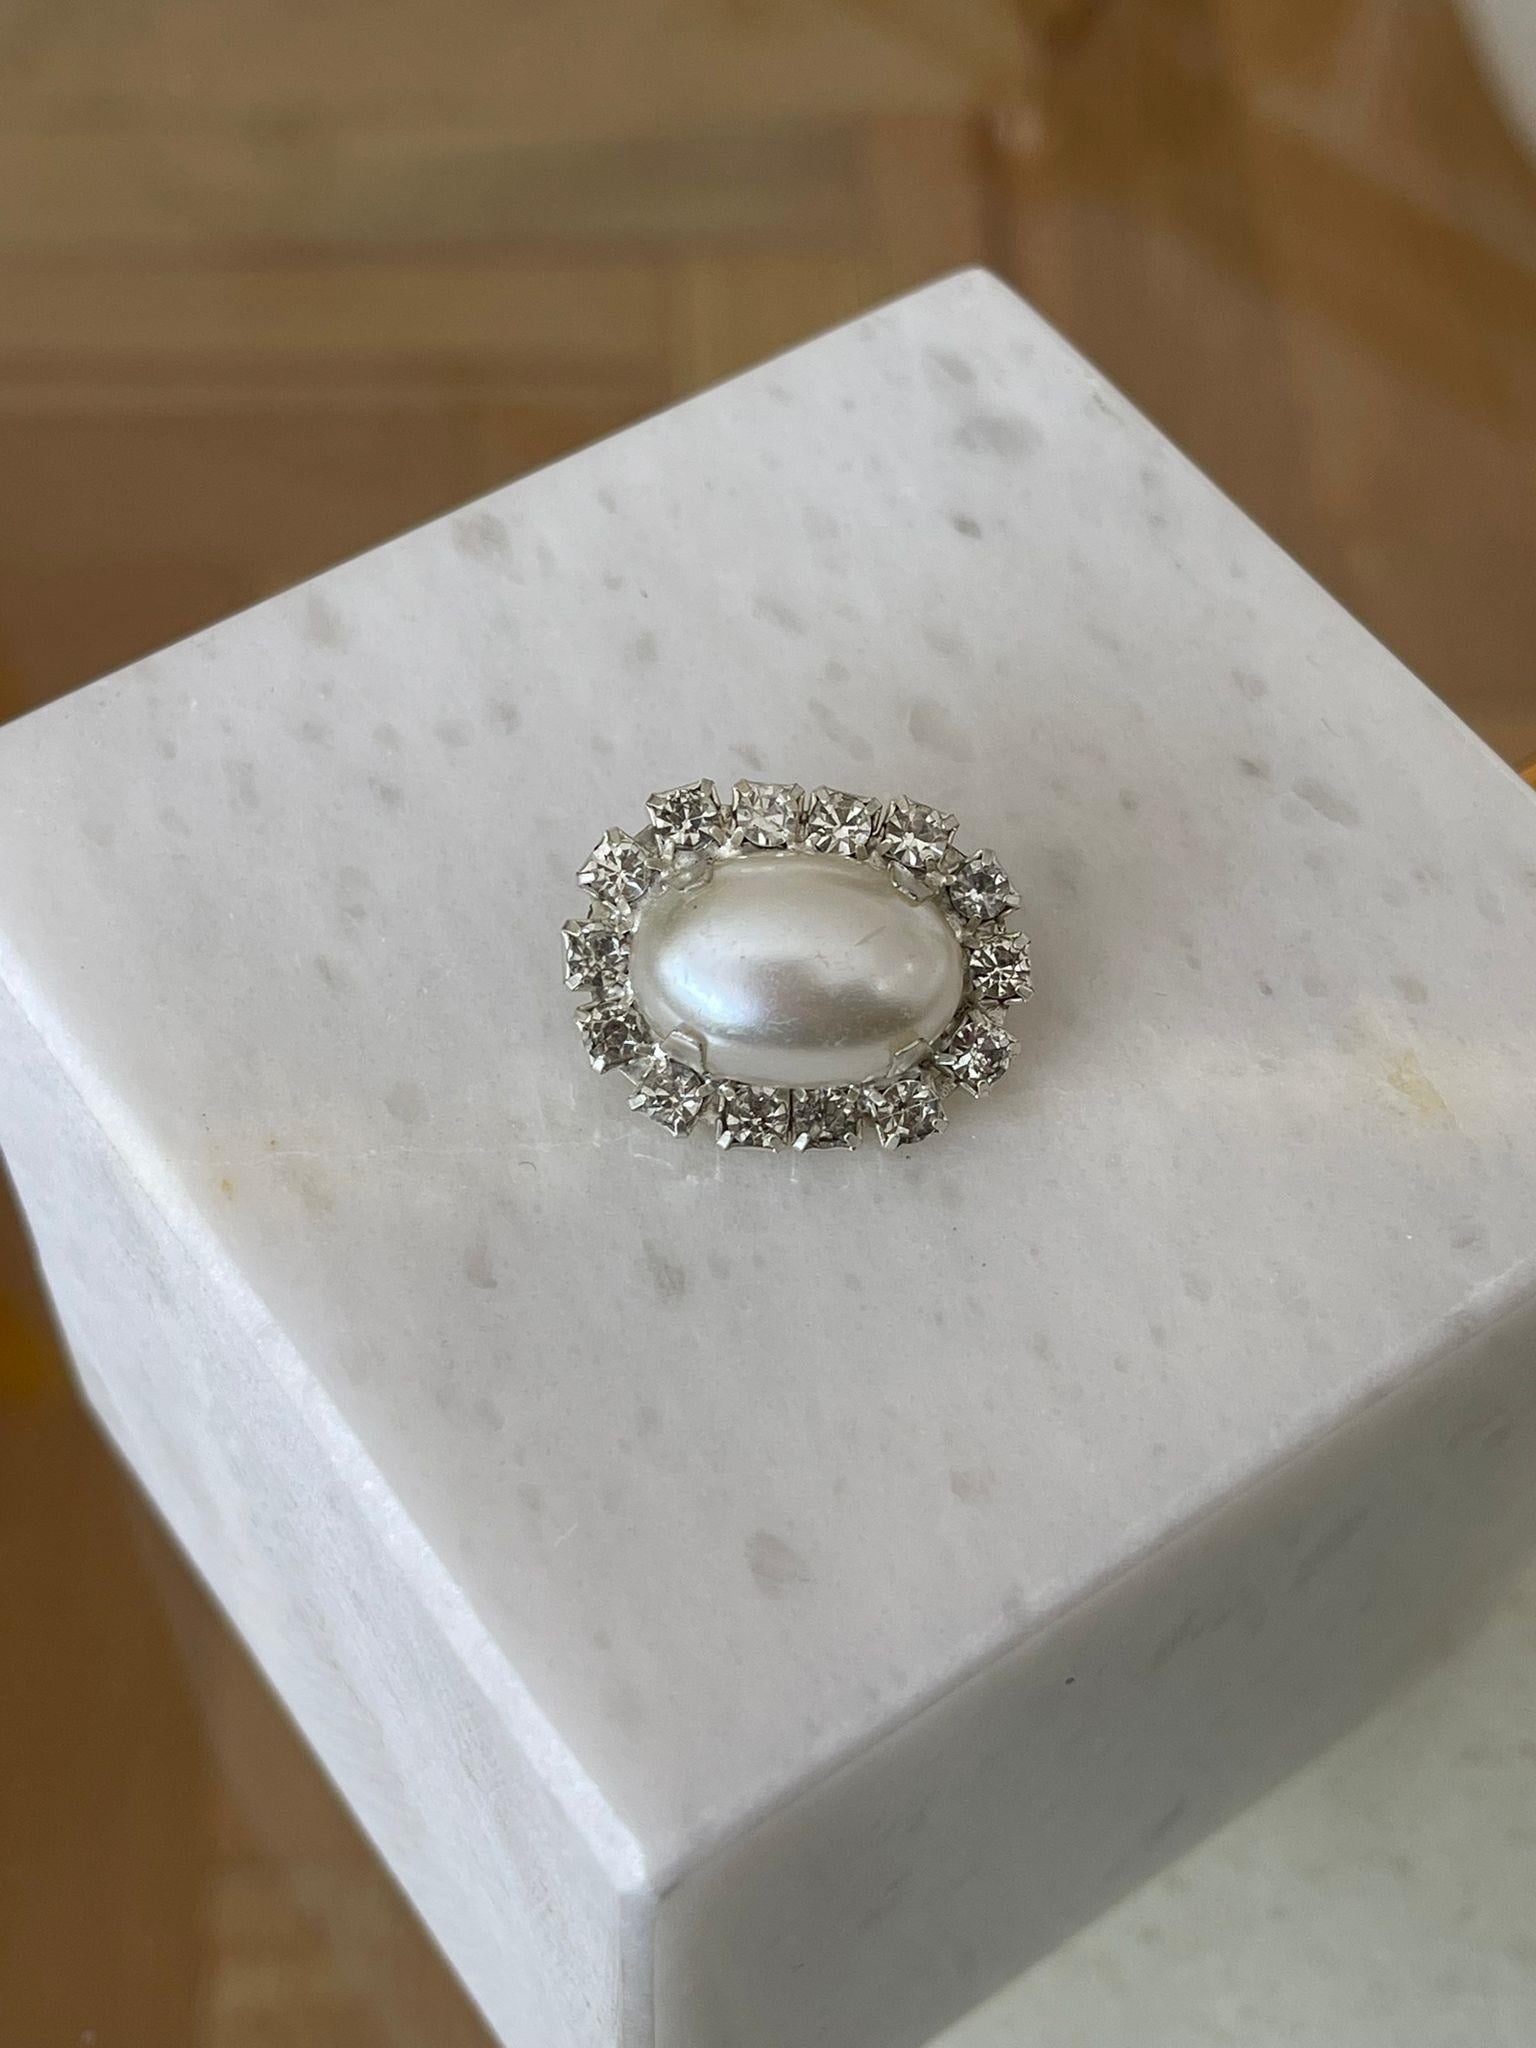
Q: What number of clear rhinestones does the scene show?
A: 14